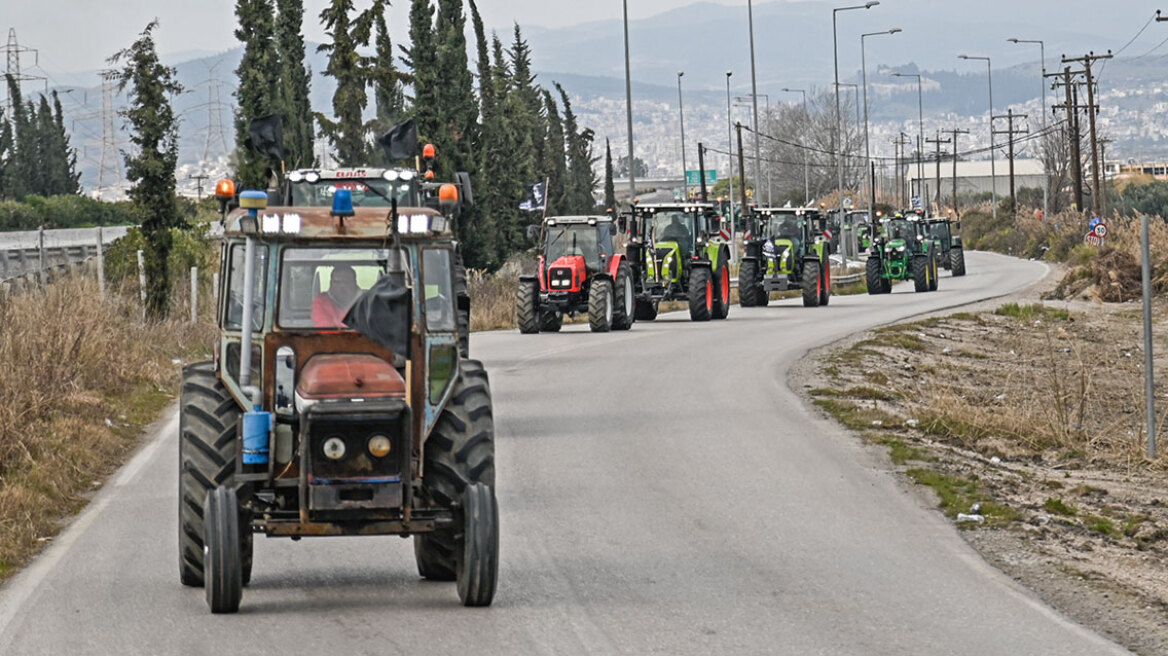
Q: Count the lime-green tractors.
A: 2